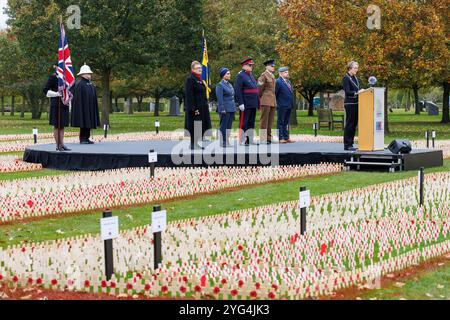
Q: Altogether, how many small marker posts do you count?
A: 11